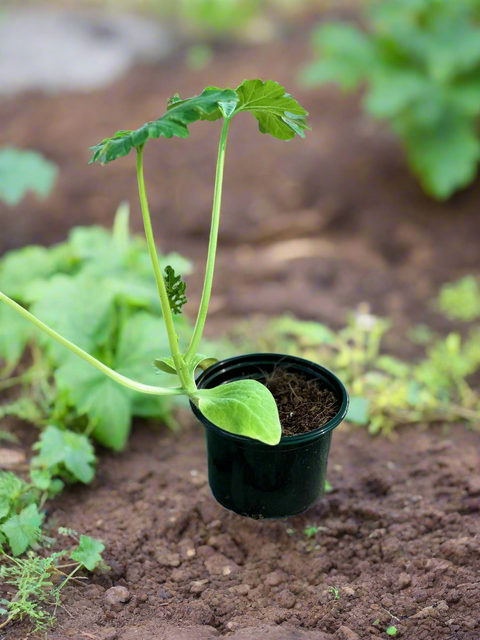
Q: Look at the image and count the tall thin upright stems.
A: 2